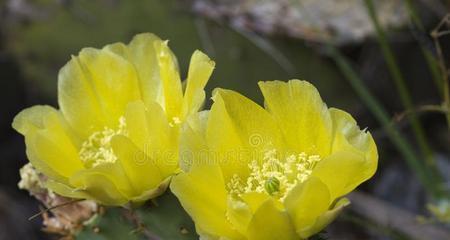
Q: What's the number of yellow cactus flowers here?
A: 2